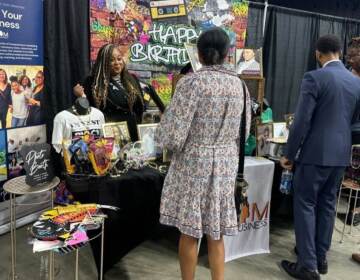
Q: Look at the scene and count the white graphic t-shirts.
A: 1